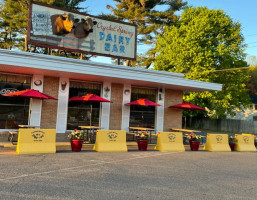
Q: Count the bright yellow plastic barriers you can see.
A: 5